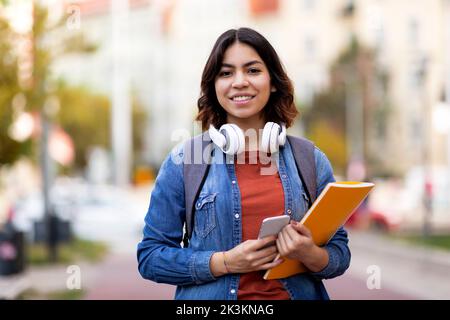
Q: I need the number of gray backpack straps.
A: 2